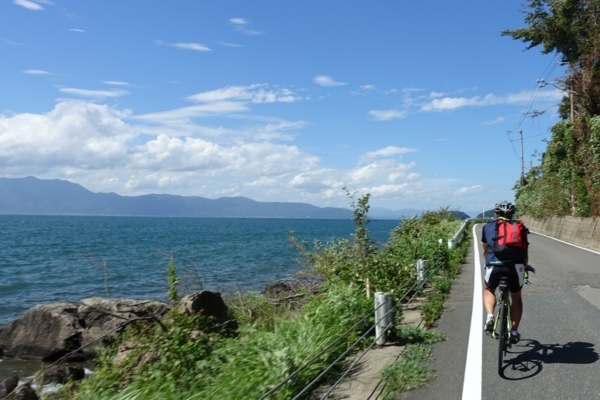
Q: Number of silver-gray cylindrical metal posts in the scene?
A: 2